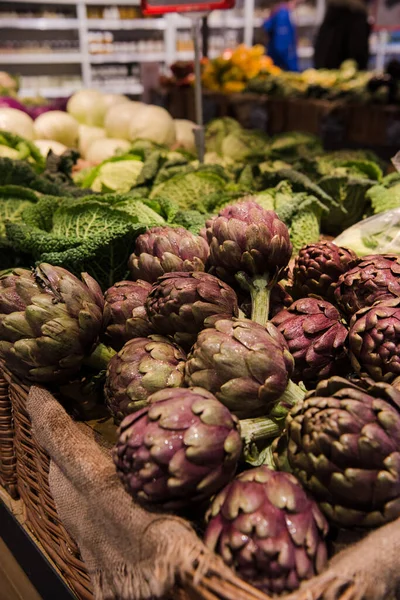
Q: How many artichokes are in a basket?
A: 14